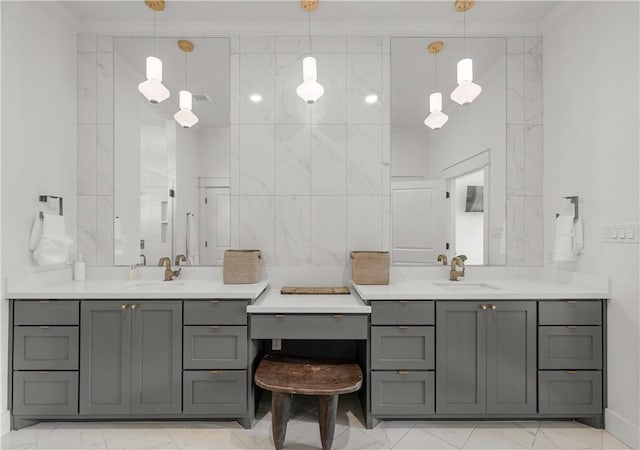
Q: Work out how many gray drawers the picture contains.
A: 13